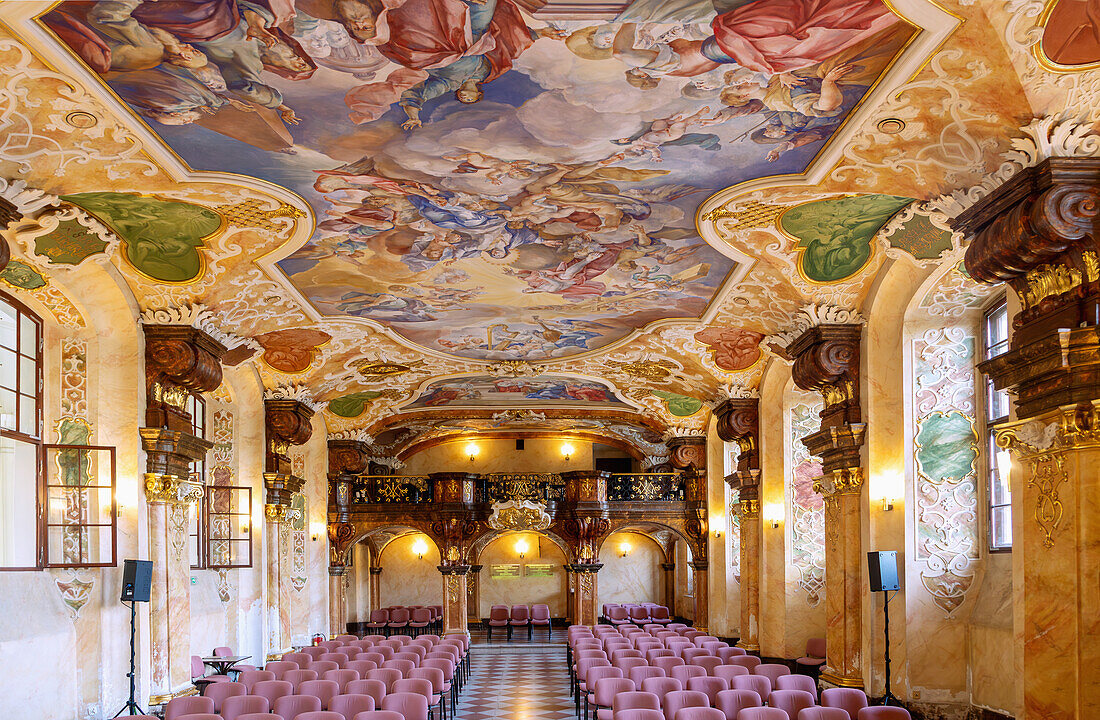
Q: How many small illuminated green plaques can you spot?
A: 2